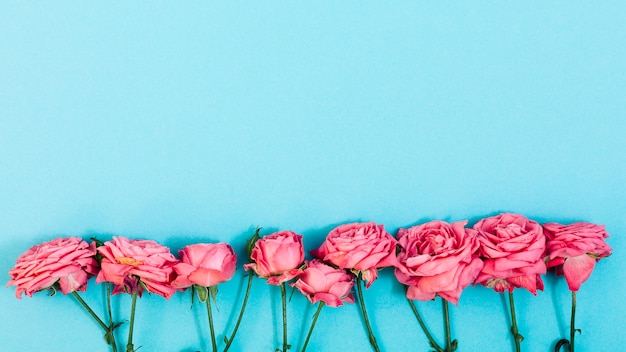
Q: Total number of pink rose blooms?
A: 9